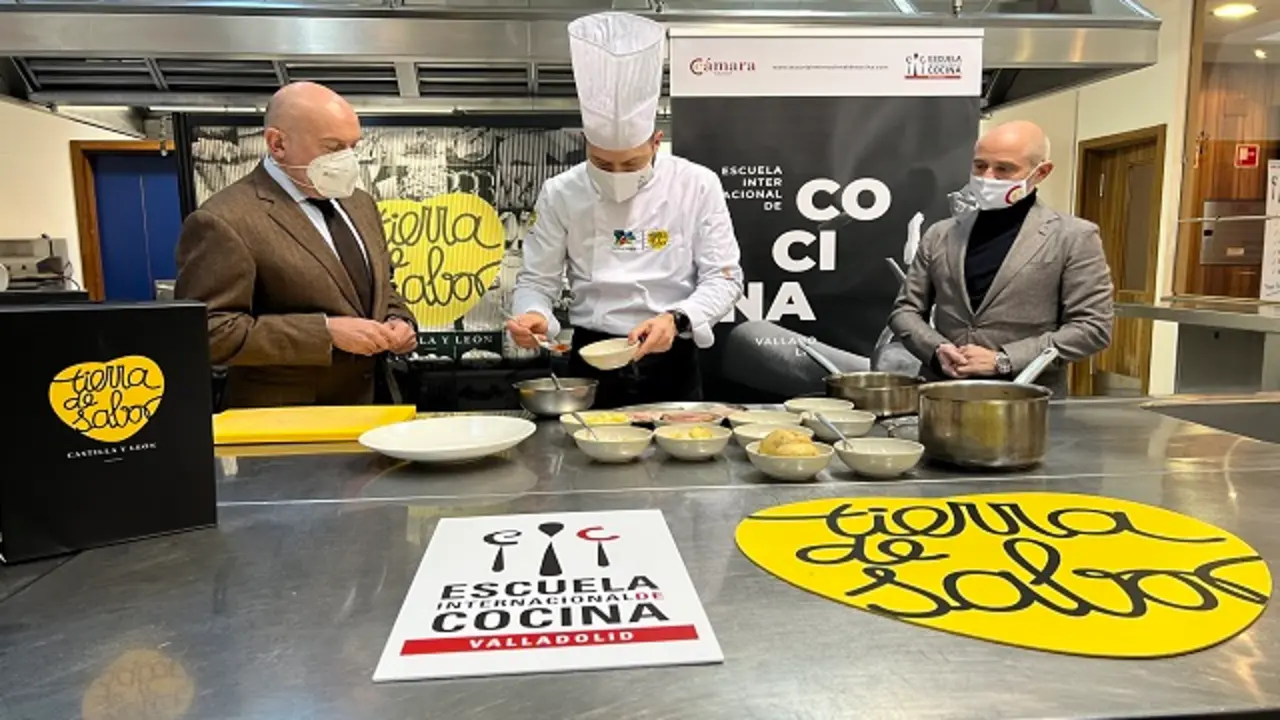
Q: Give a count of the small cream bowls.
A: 11